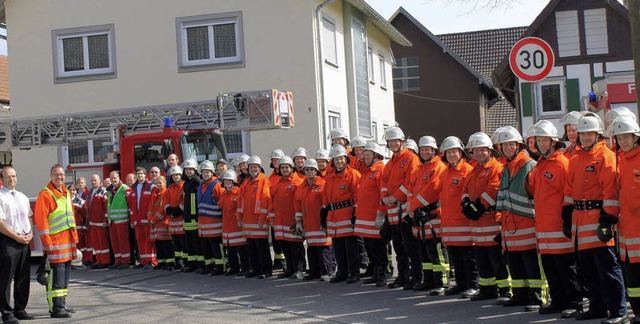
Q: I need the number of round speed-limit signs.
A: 1